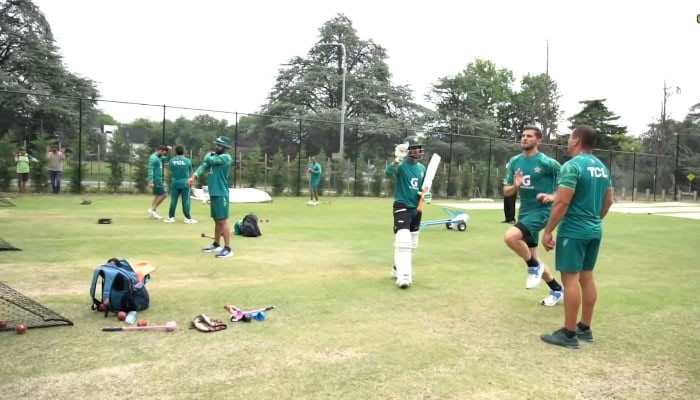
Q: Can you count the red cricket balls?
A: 5